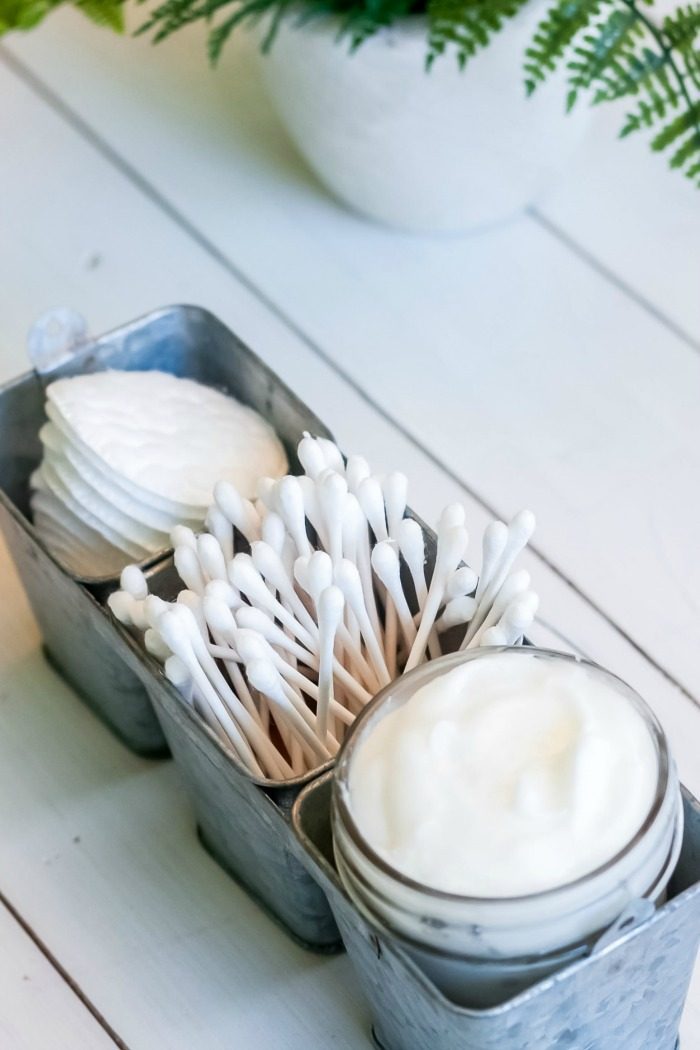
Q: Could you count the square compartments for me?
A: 3